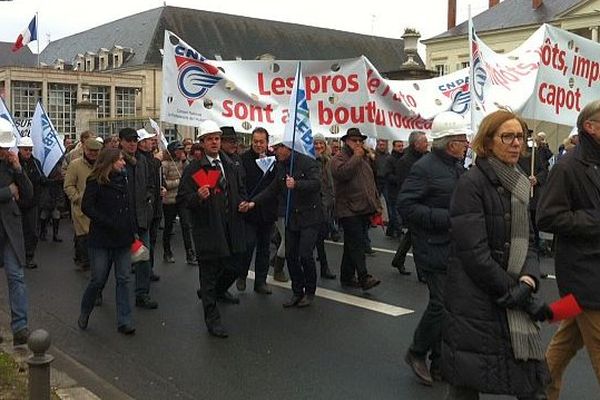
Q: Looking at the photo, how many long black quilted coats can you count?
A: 1